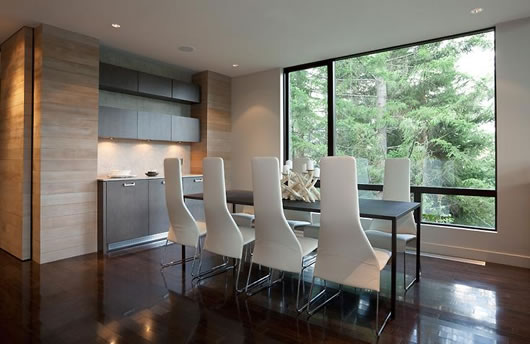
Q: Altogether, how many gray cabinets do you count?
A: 9